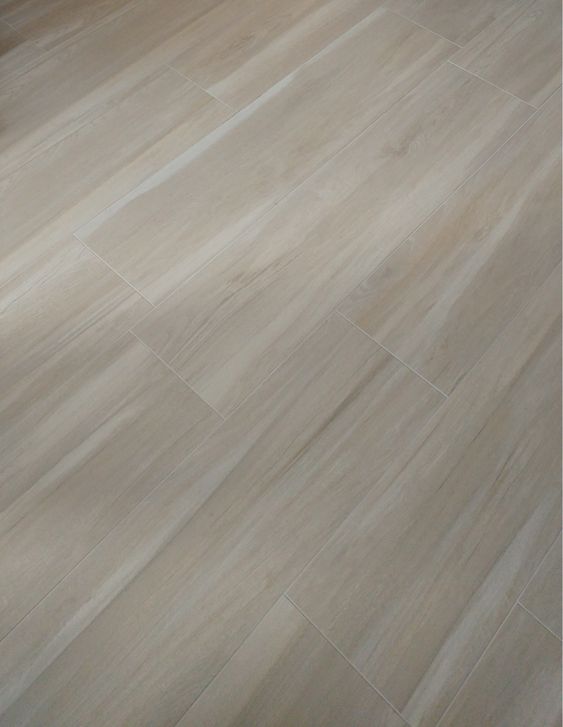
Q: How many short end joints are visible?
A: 9